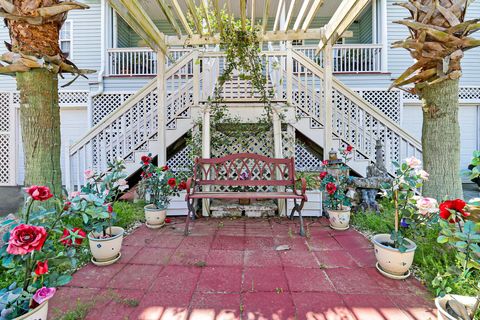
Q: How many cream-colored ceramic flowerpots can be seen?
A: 6